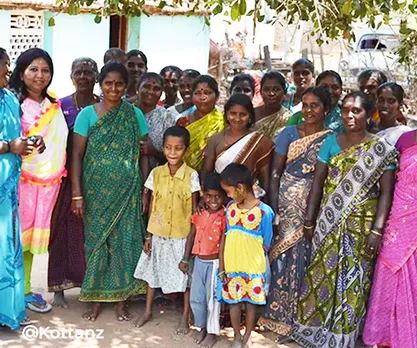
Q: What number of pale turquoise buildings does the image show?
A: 1